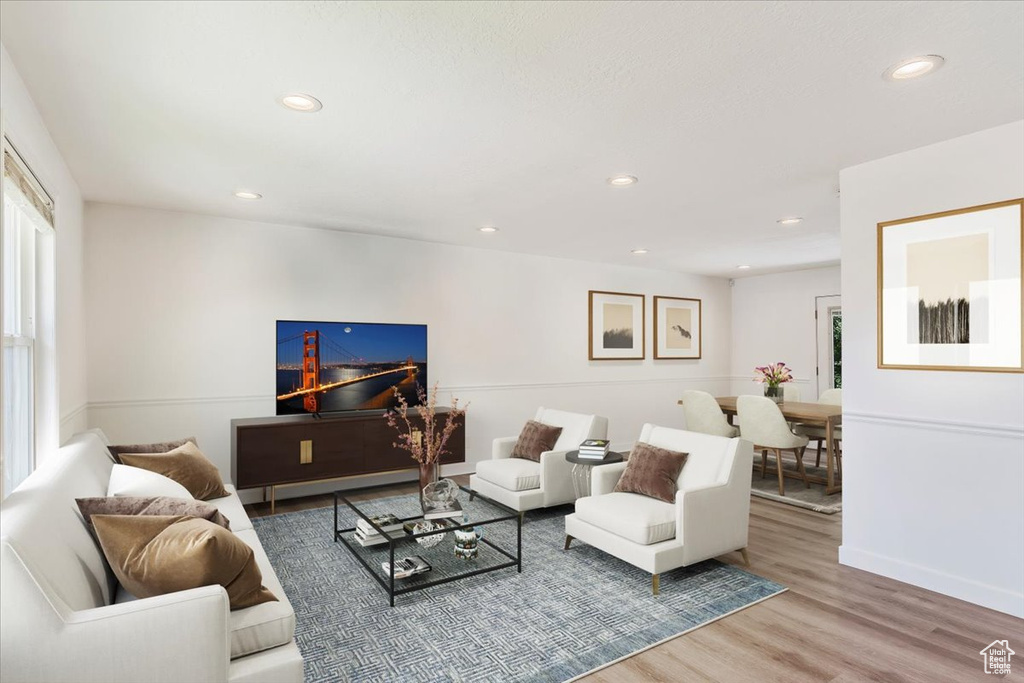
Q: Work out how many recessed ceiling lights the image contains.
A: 8